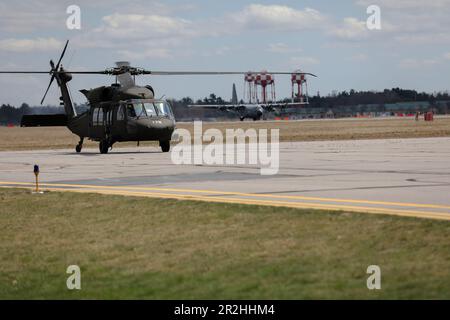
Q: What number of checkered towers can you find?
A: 3